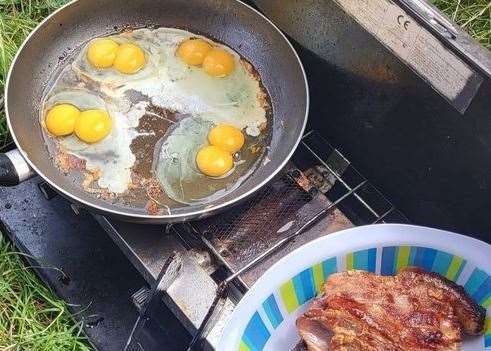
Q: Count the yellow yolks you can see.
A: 8